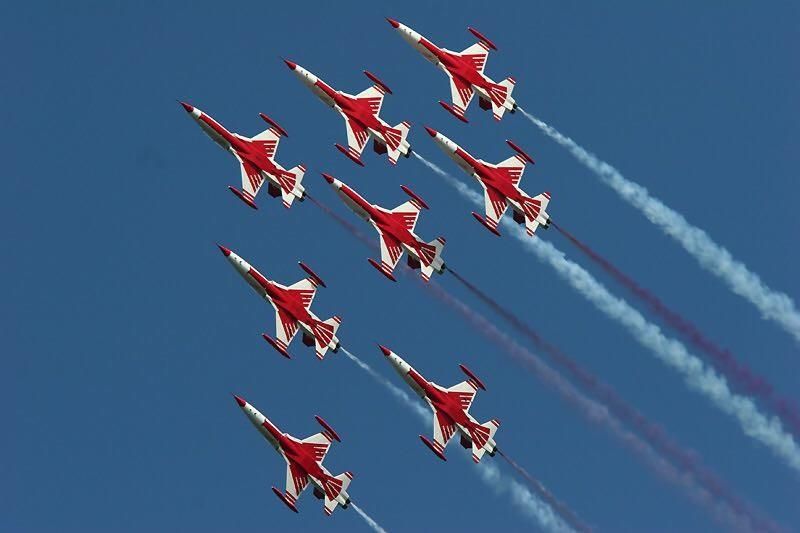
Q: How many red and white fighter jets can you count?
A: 8